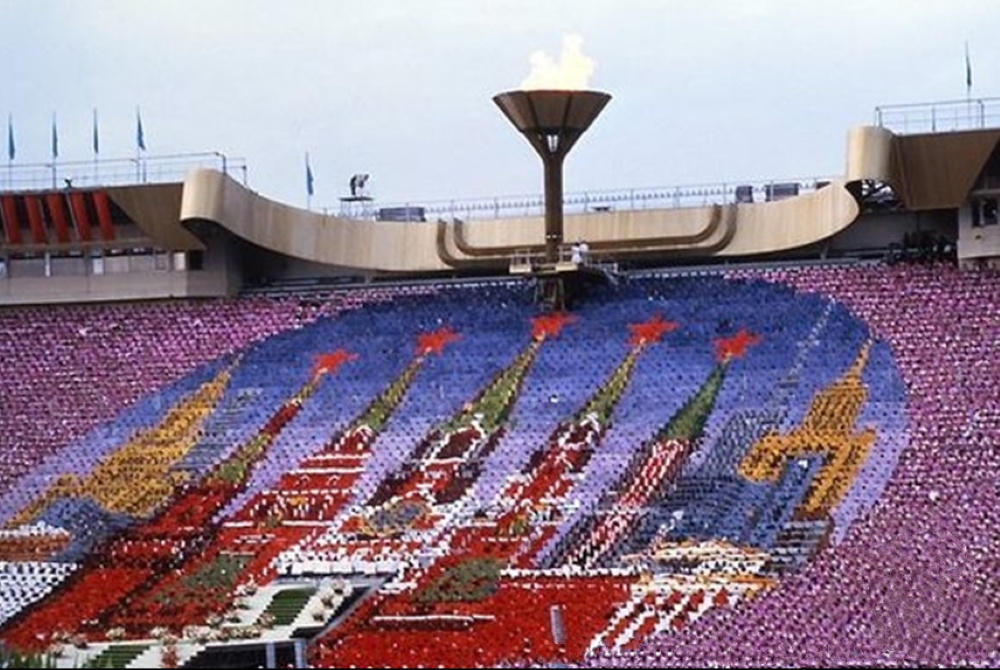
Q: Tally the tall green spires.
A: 5